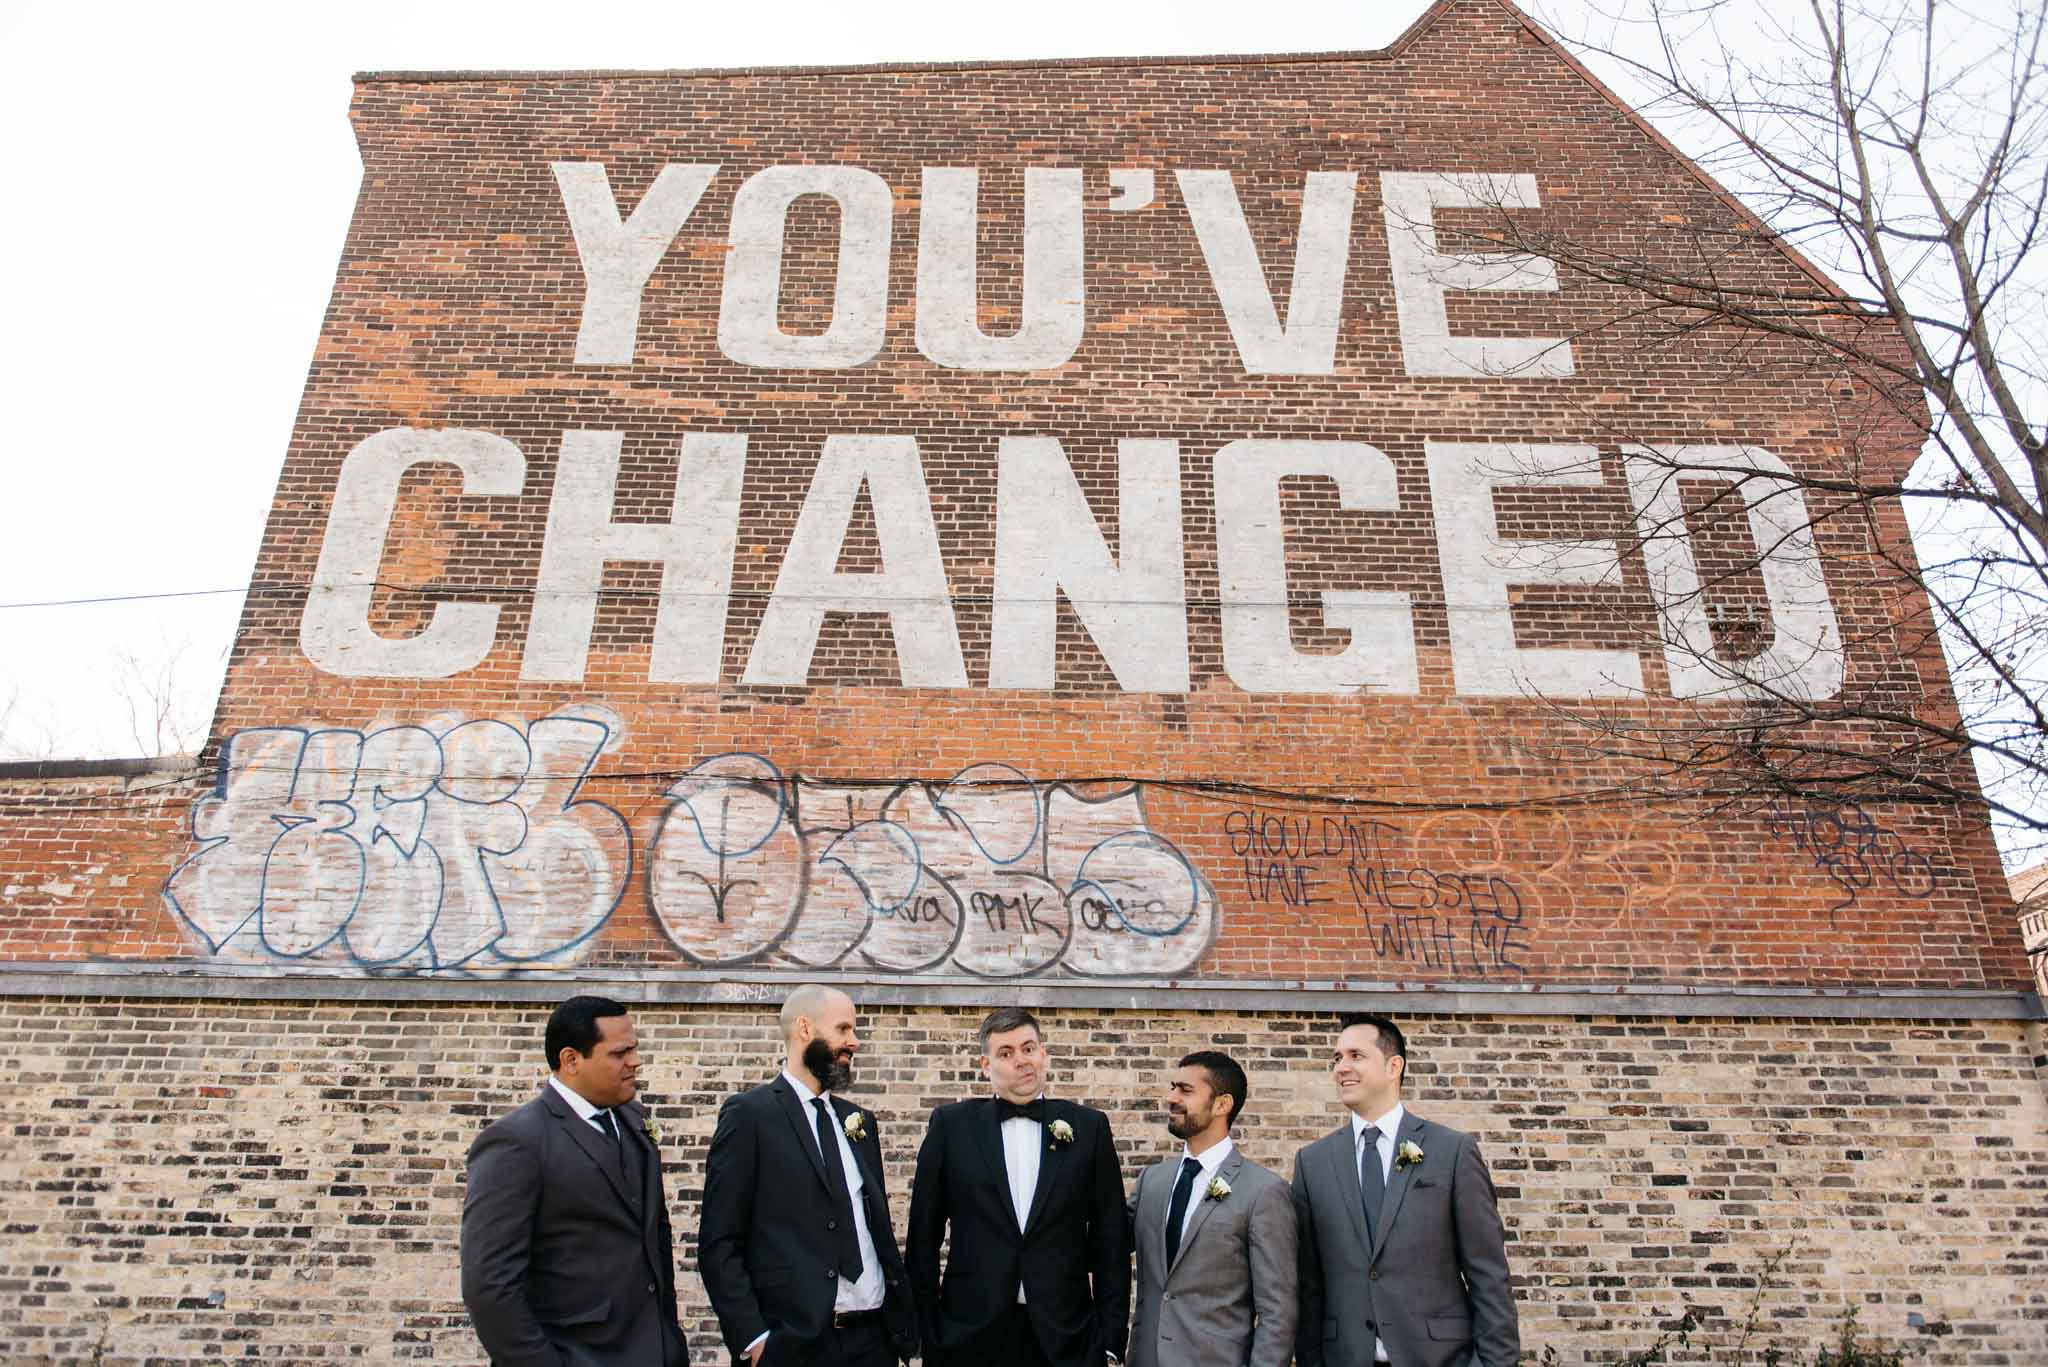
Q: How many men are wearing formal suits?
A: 5